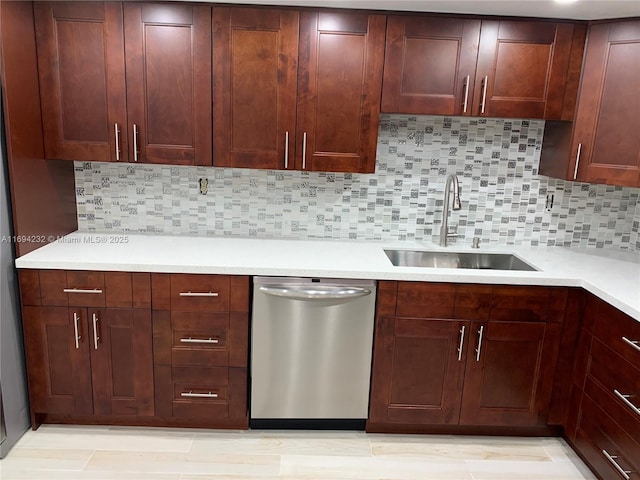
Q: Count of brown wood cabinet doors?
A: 11